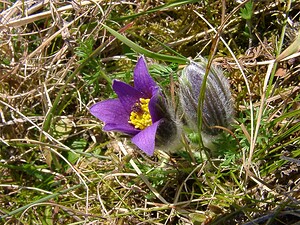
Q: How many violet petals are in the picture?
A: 6